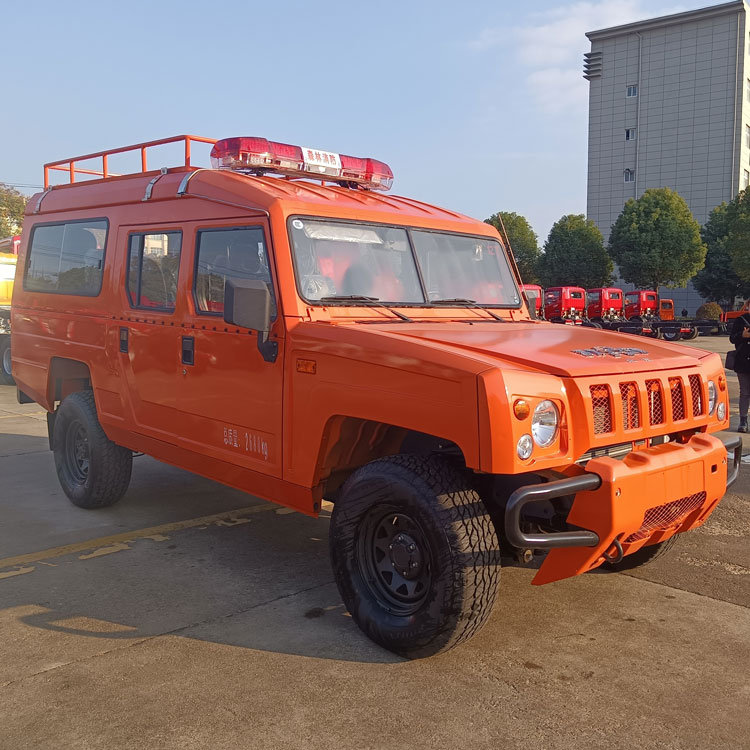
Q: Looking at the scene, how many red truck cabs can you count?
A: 4